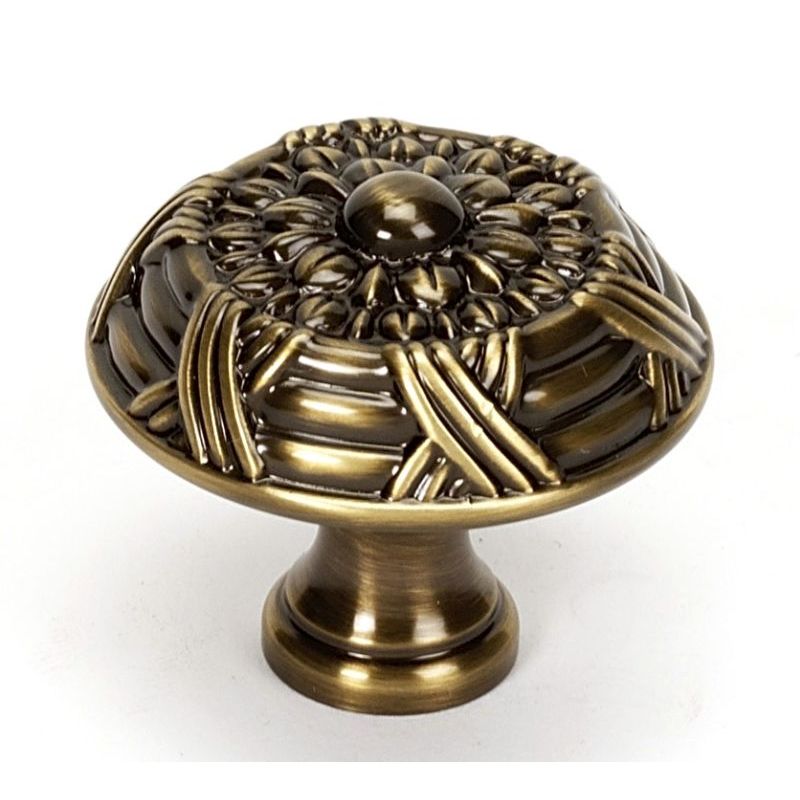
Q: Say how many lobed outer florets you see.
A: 12